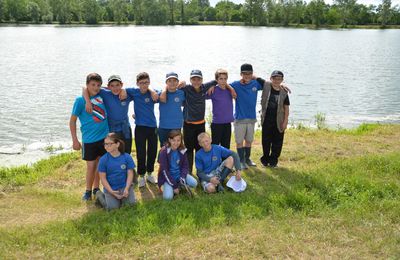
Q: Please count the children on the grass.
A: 11